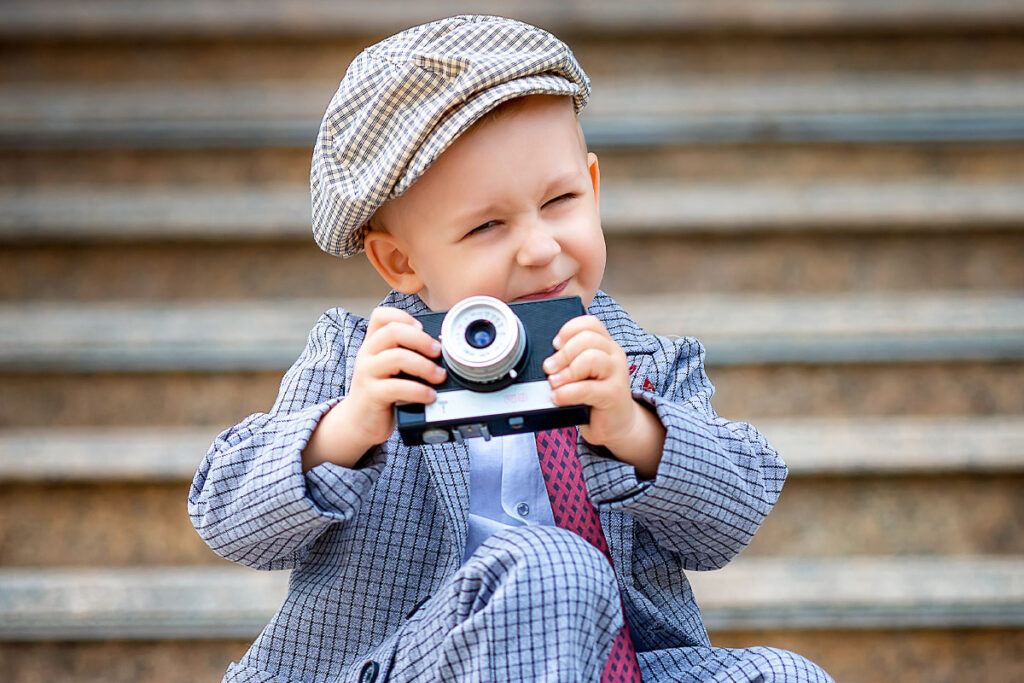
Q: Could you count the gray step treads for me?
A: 6